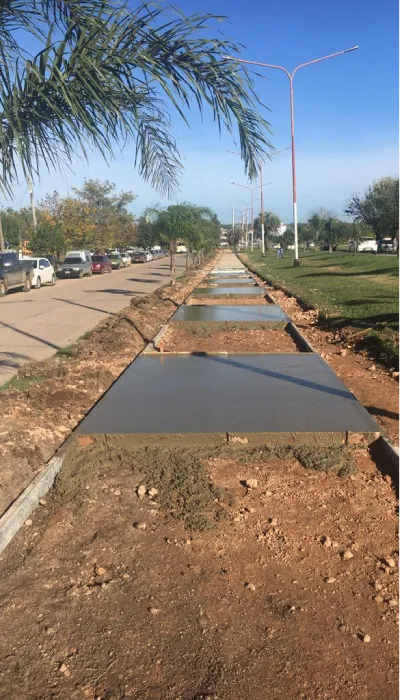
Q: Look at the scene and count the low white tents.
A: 0